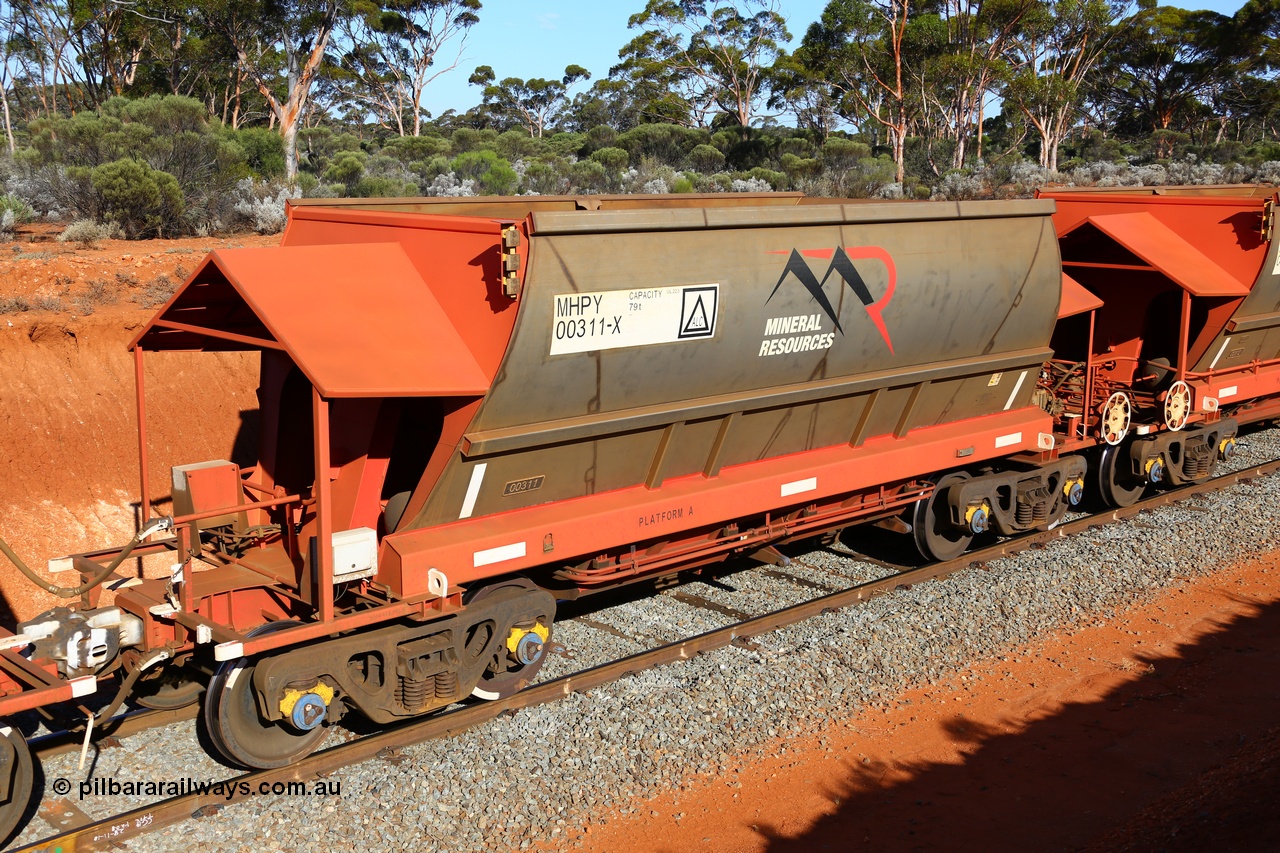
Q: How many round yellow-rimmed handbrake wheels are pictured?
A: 2